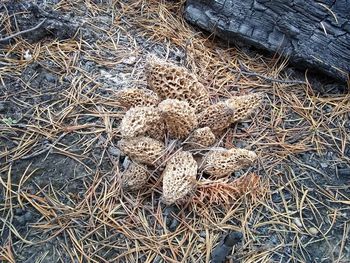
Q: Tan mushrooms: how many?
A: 11